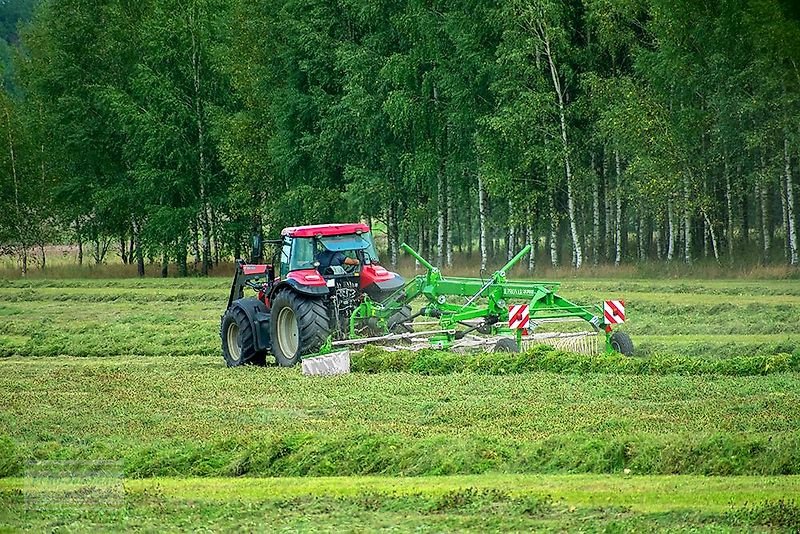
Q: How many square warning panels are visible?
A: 2